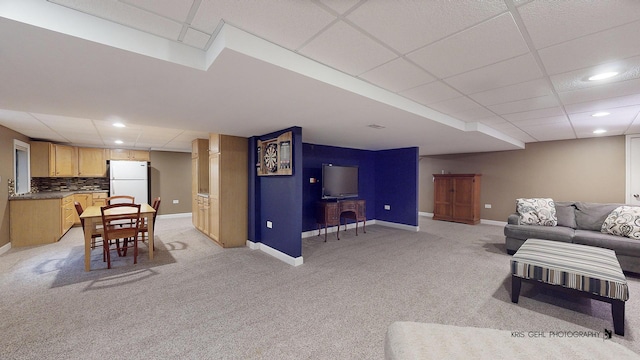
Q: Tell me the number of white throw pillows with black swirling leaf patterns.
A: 2